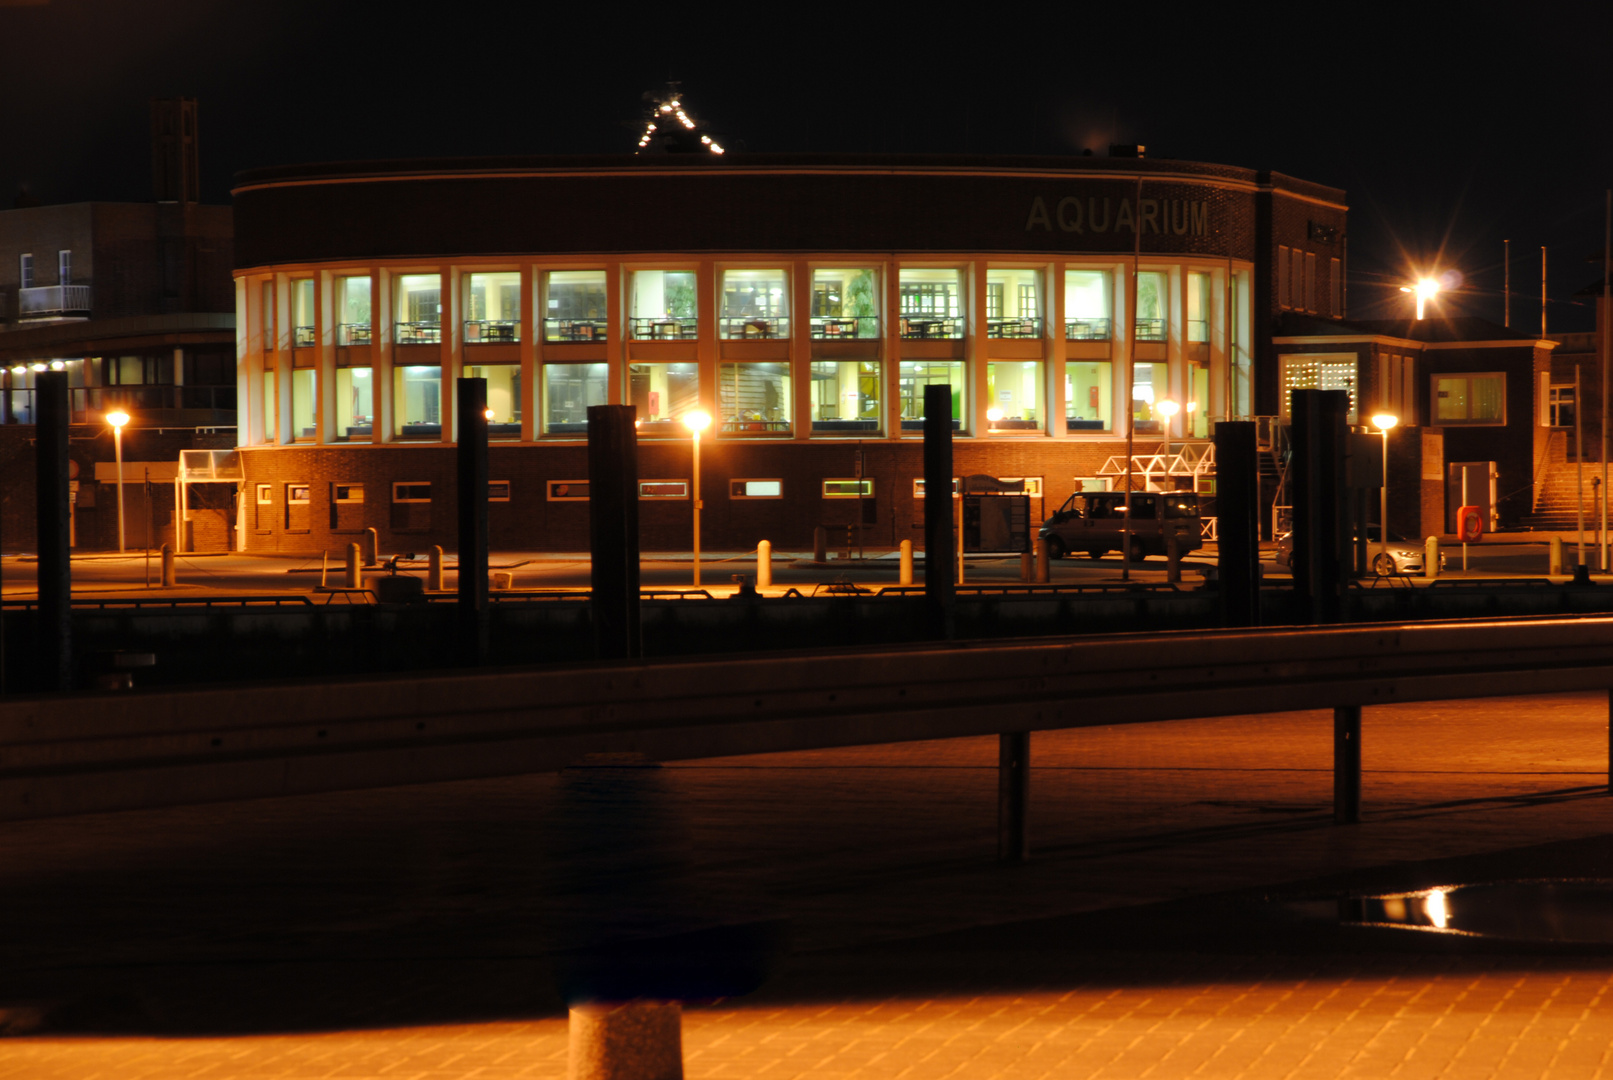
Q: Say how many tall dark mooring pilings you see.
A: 6